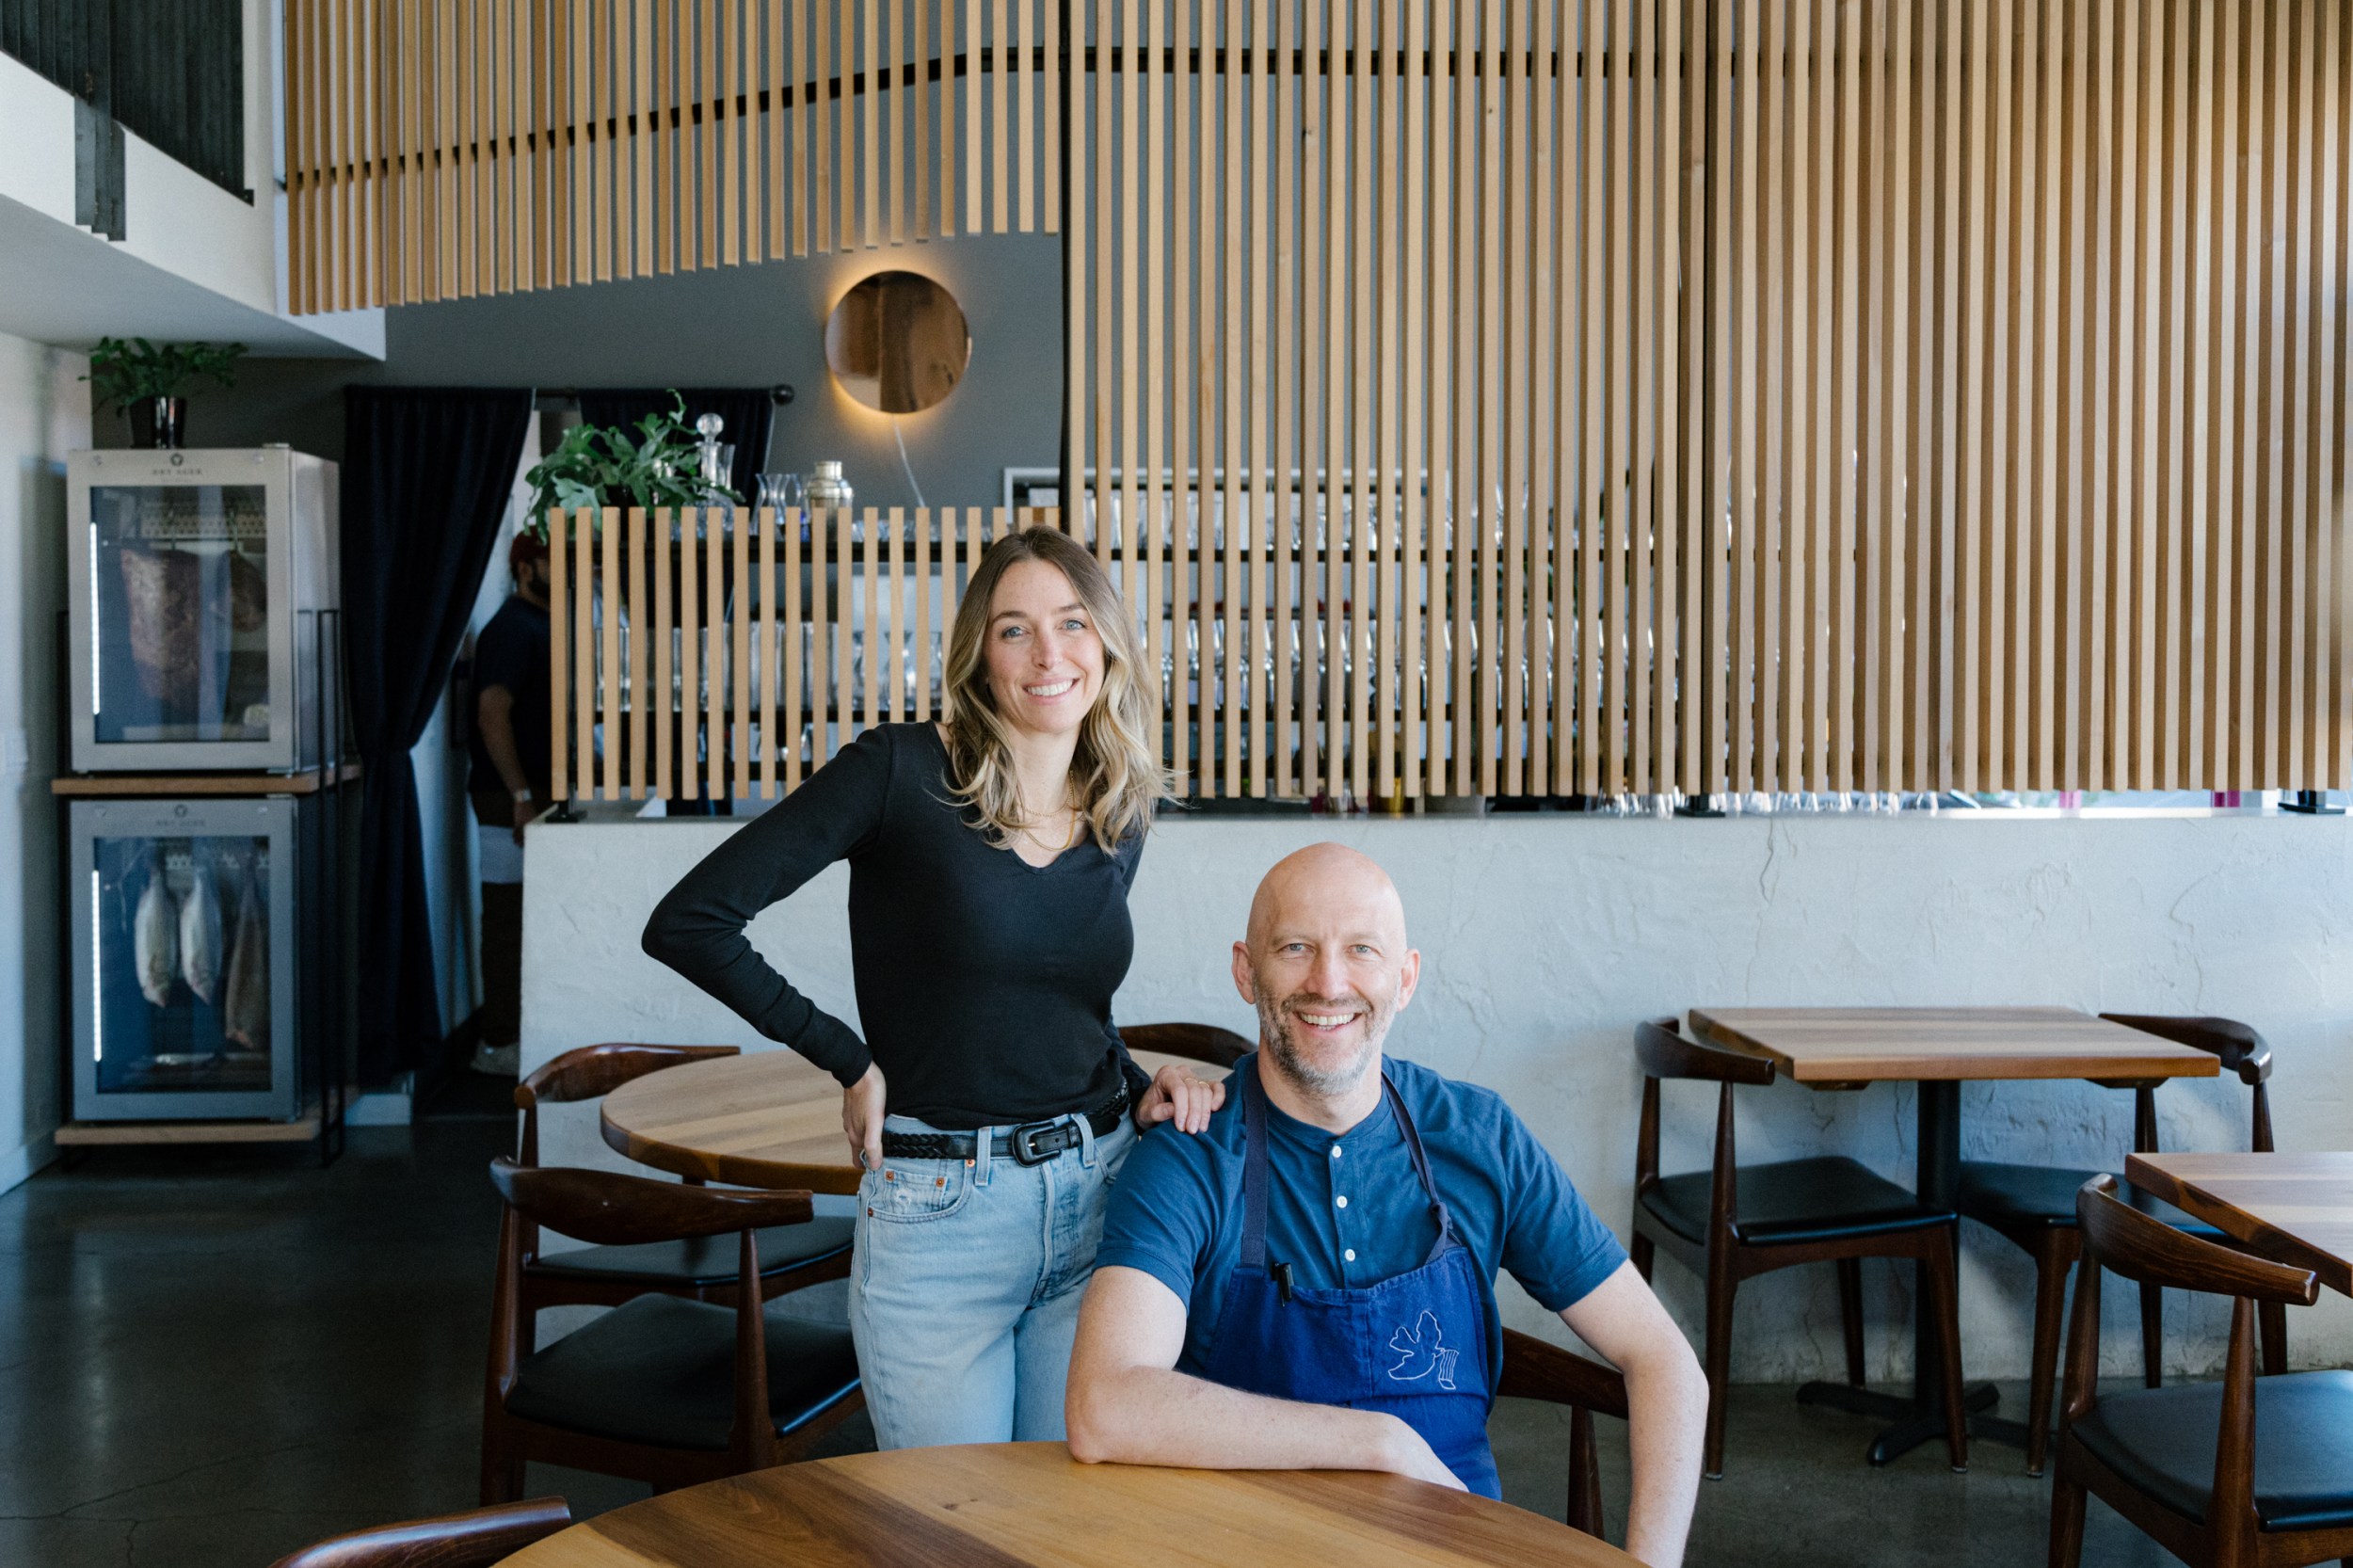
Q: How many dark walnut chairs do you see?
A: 8